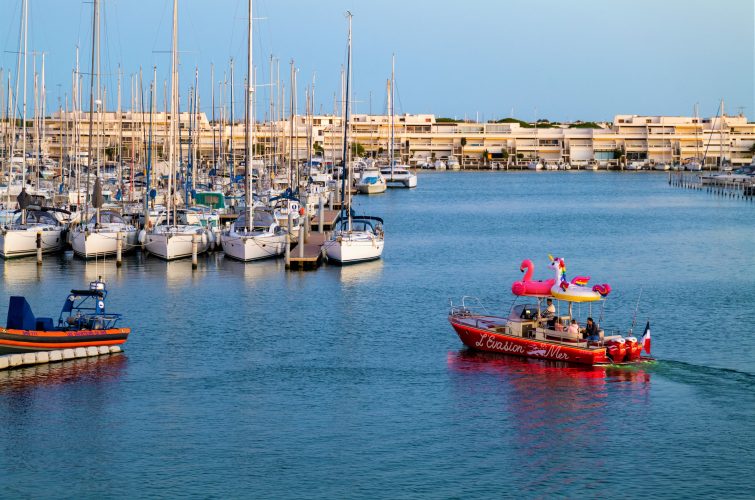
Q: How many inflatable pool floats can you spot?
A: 2